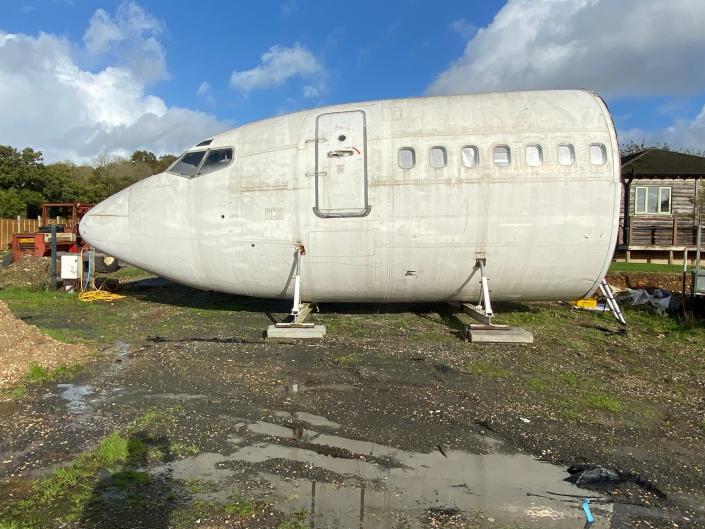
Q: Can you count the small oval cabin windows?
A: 7